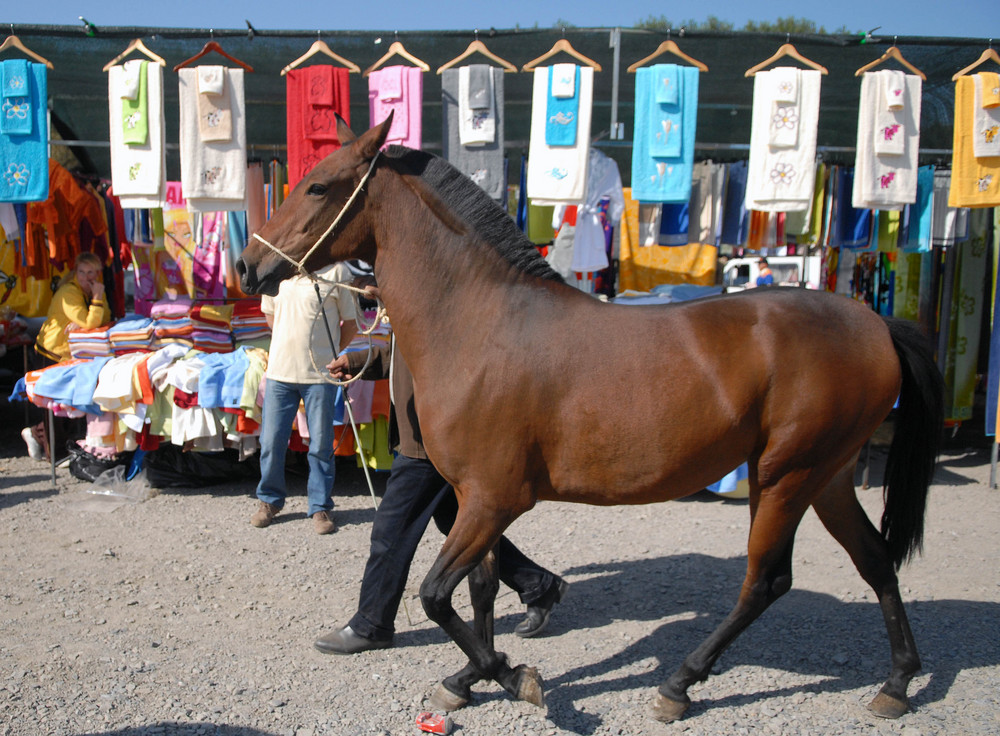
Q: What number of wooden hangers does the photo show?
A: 11